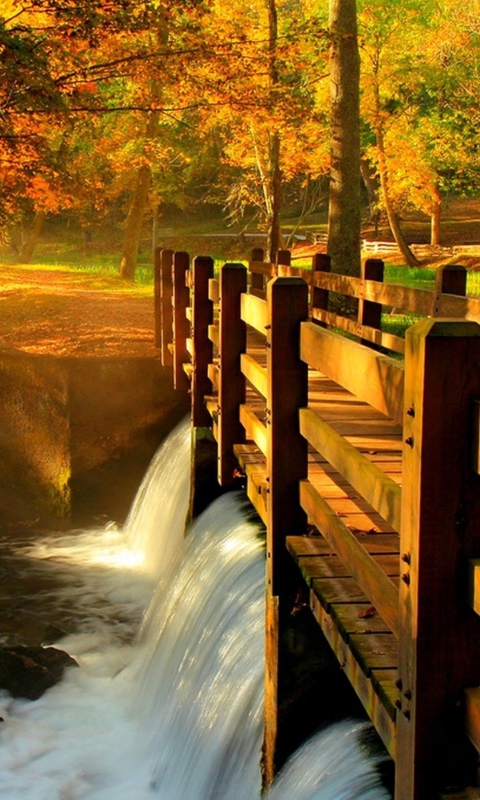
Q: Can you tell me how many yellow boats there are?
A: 0